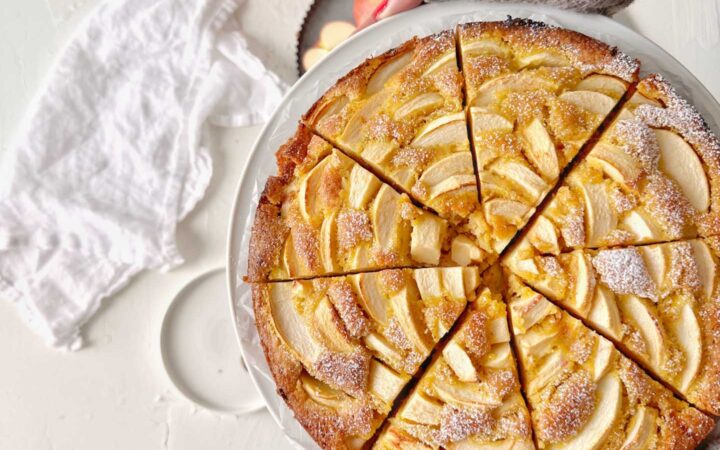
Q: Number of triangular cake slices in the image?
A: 8